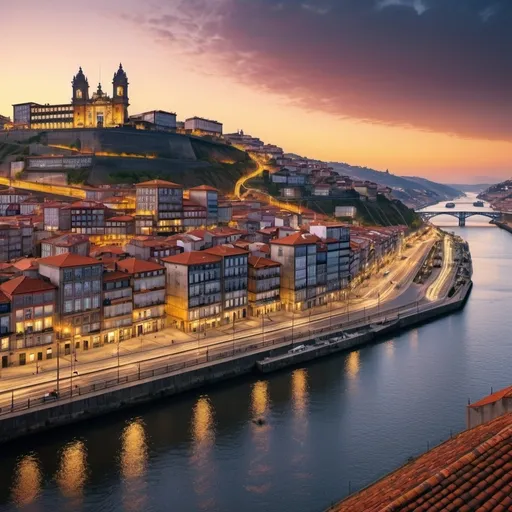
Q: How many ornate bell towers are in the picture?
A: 2